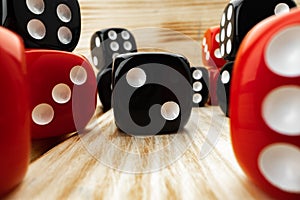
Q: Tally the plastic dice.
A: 12